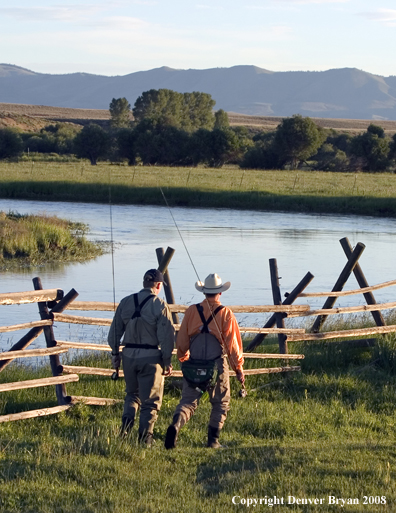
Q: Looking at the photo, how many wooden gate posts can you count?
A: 8